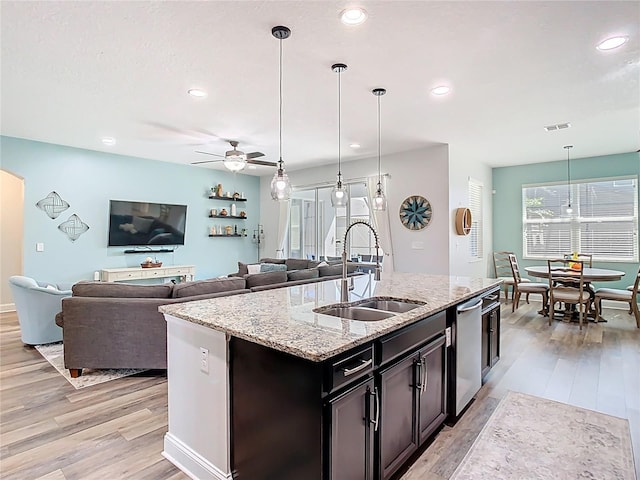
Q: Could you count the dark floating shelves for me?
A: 3